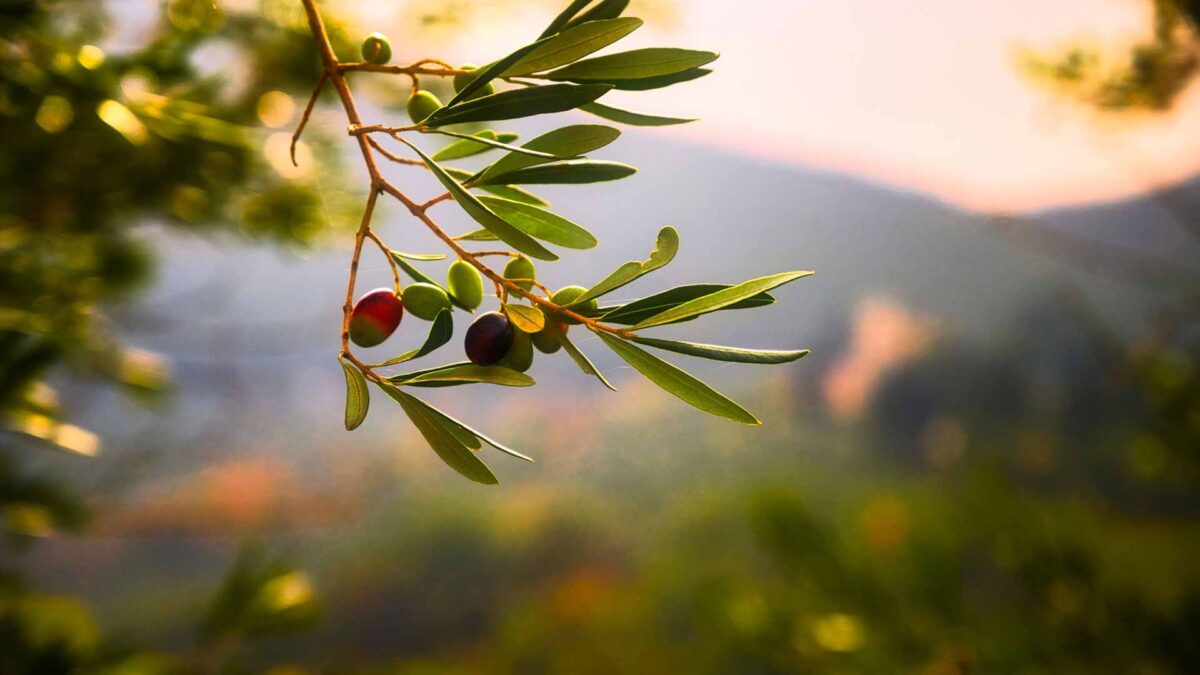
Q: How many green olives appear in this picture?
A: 9